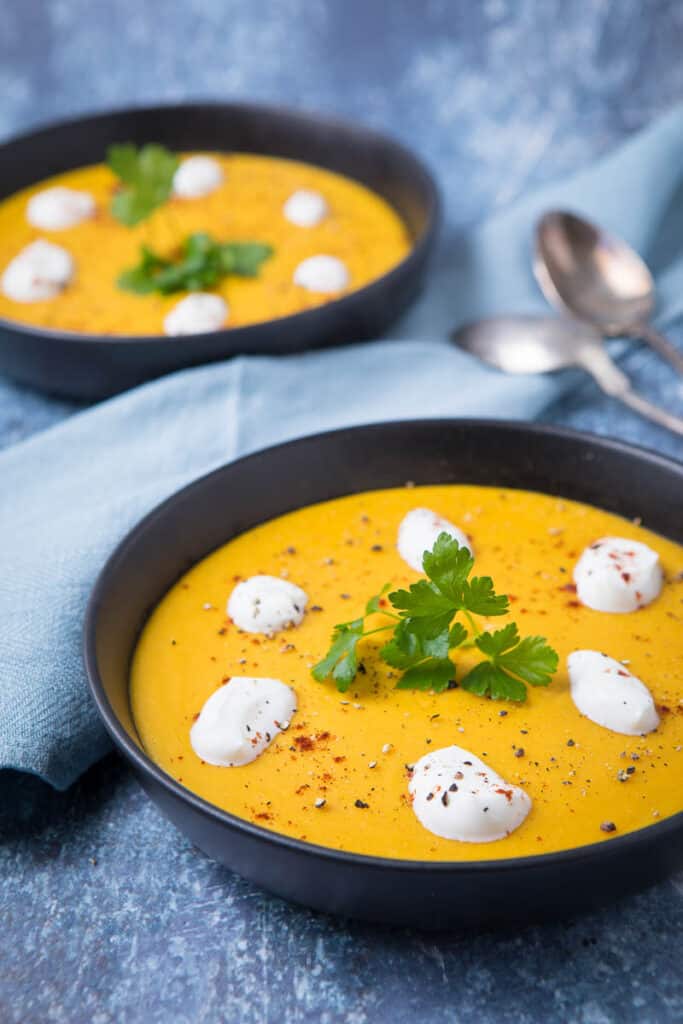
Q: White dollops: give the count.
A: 12